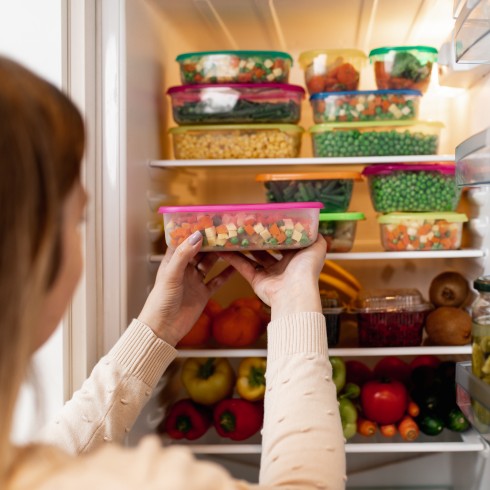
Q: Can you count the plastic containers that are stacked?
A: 11